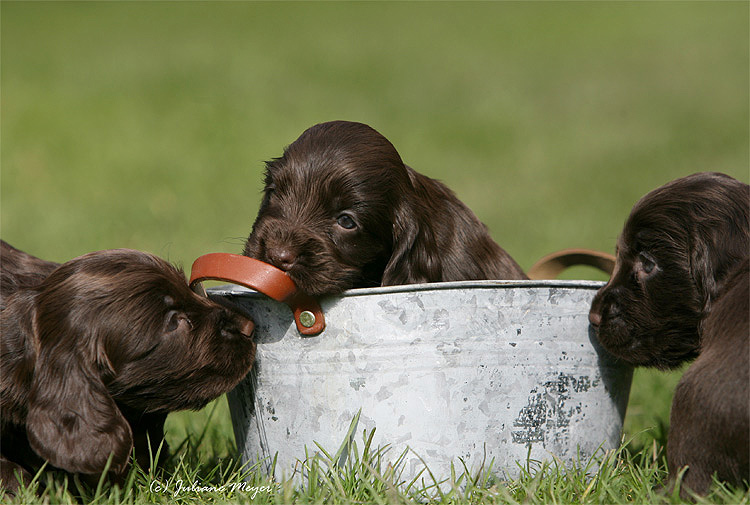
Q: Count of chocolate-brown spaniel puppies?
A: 3